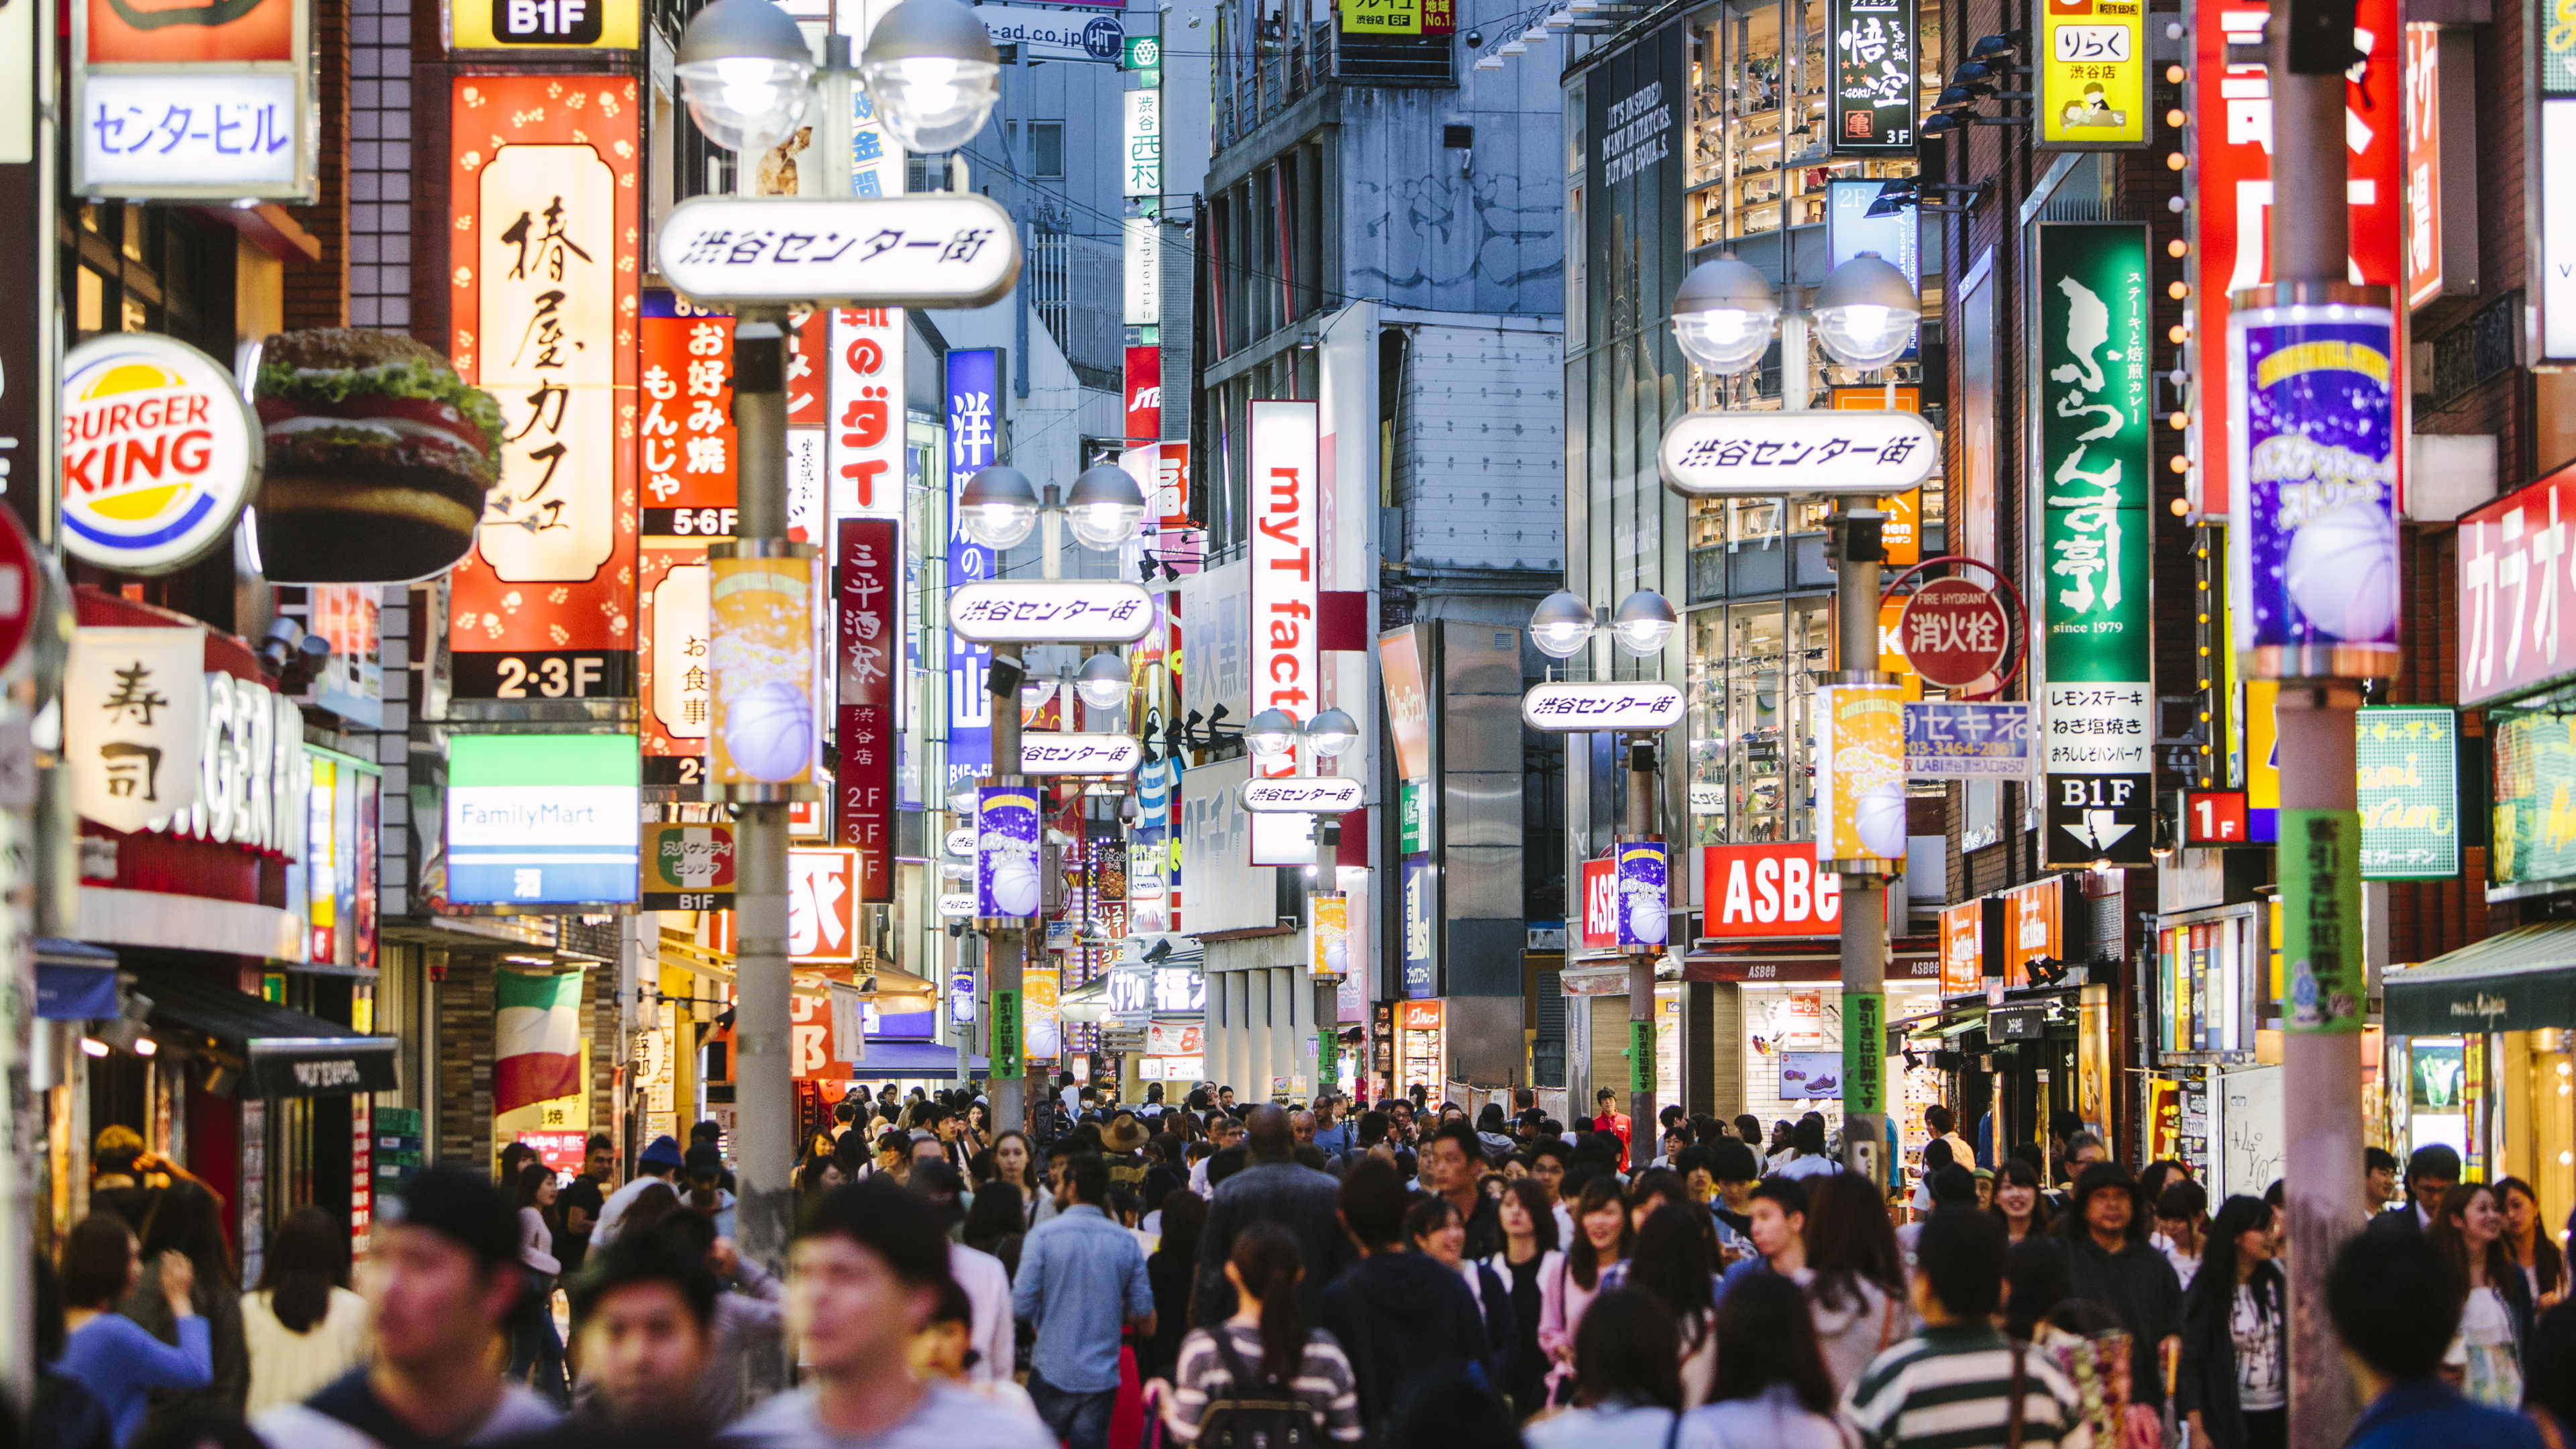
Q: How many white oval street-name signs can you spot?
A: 8